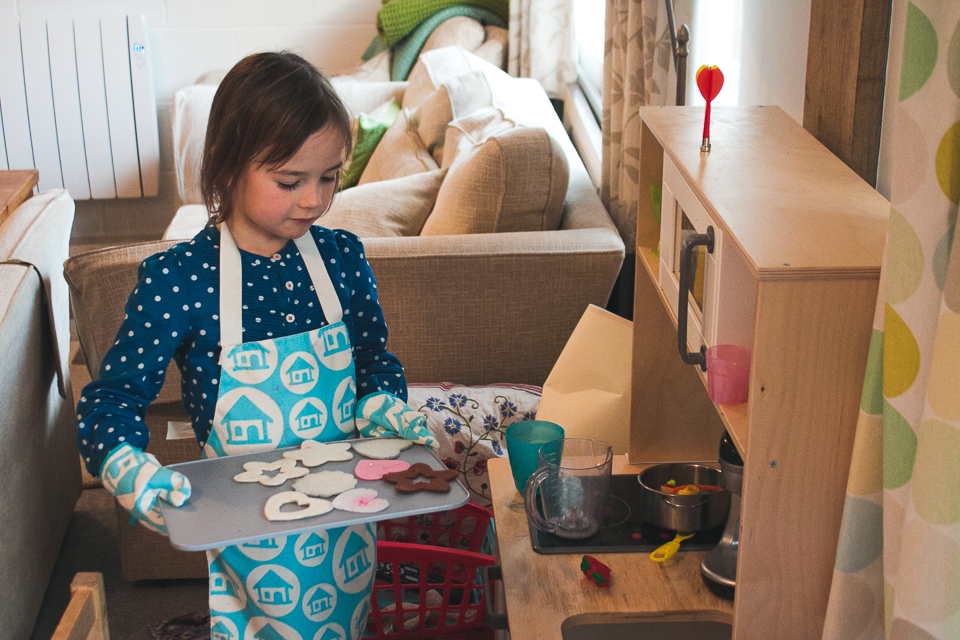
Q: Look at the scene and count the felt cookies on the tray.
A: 8